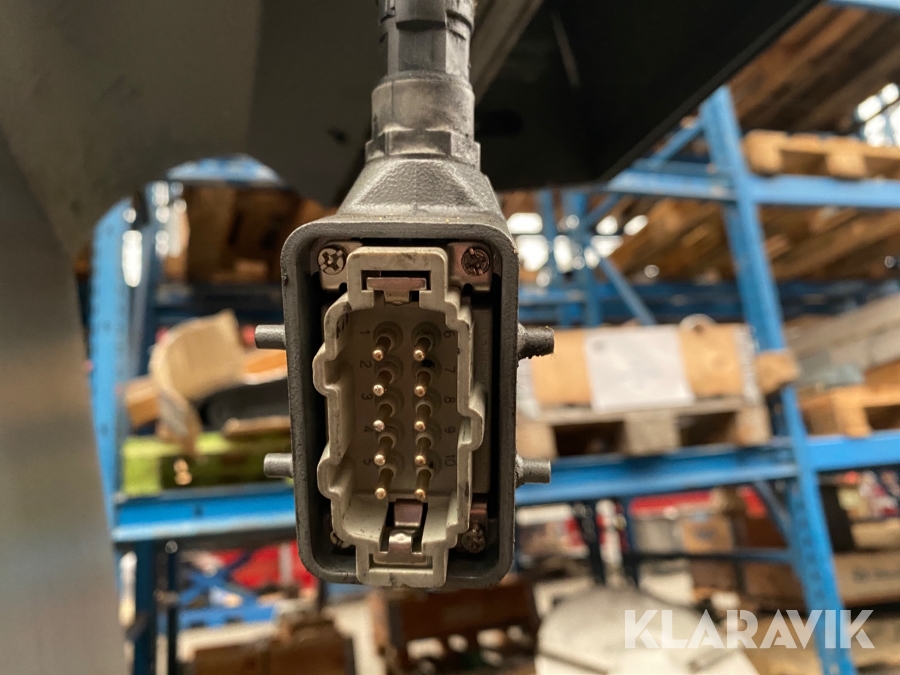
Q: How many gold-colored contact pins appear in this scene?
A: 10